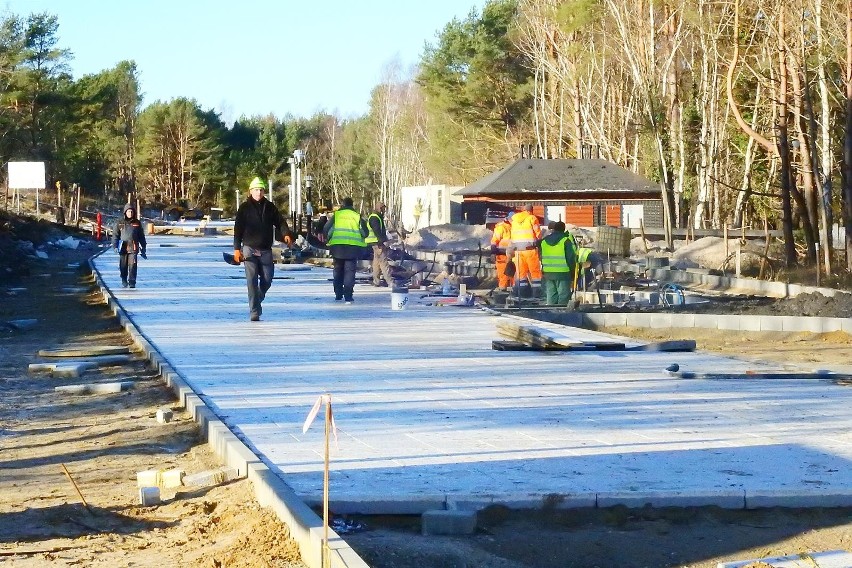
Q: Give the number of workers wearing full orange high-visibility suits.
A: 2